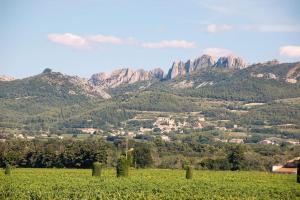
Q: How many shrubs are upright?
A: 4